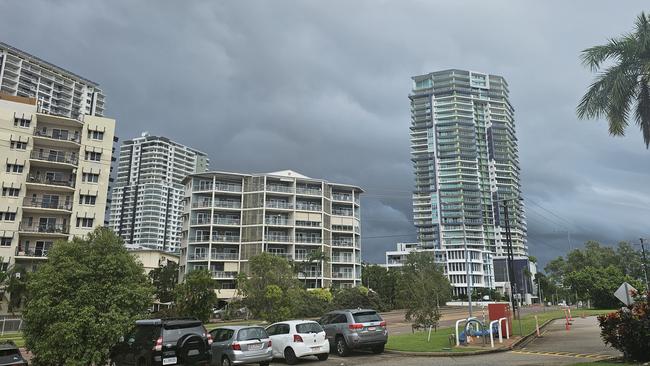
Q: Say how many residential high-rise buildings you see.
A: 5